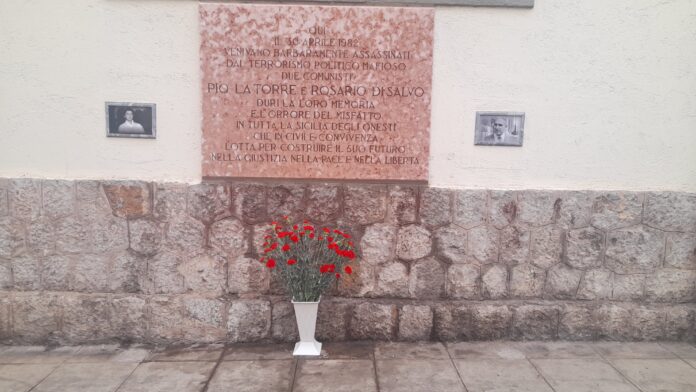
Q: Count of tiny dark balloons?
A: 0